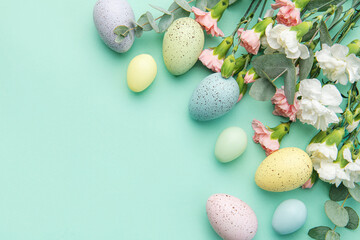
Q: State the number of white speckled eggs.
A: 0